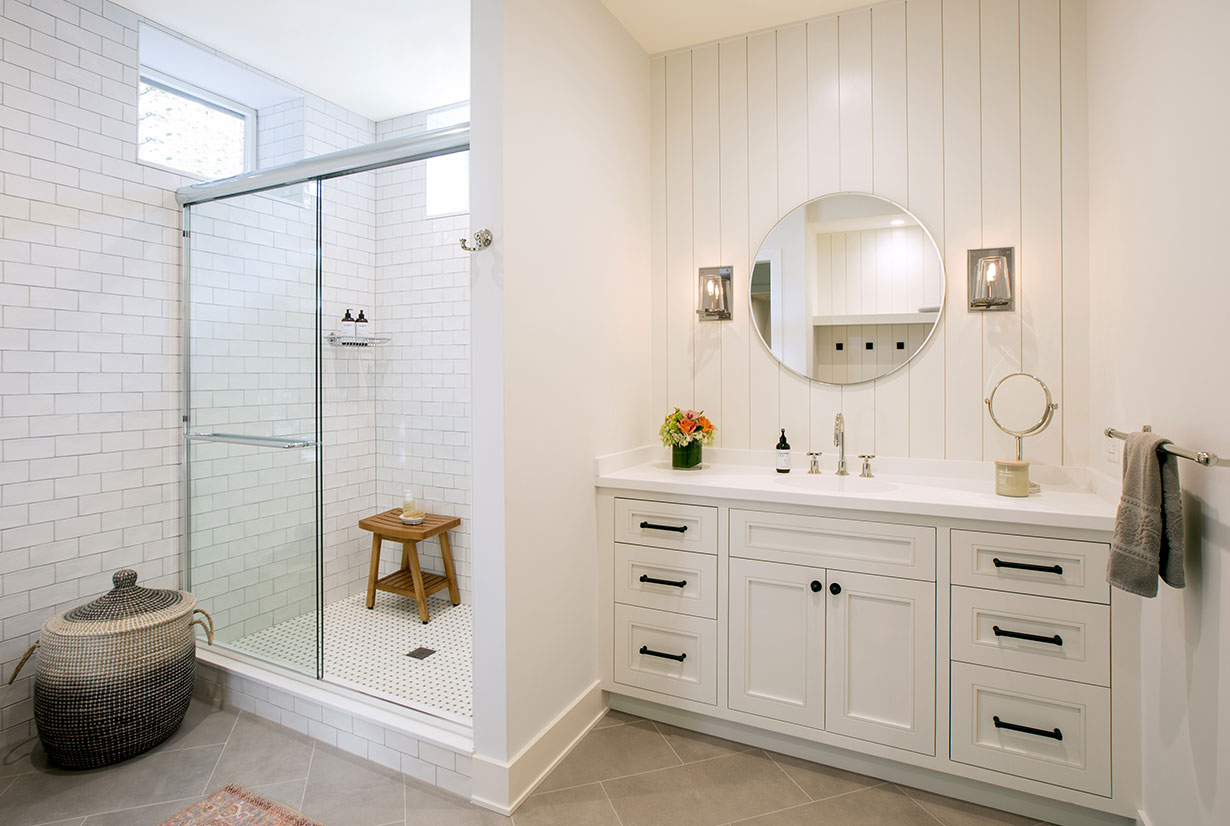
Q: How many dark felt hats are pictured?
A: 0